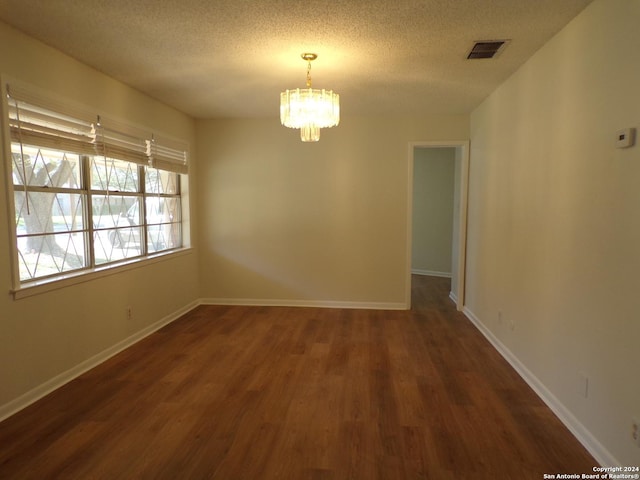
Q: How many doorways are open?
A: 1